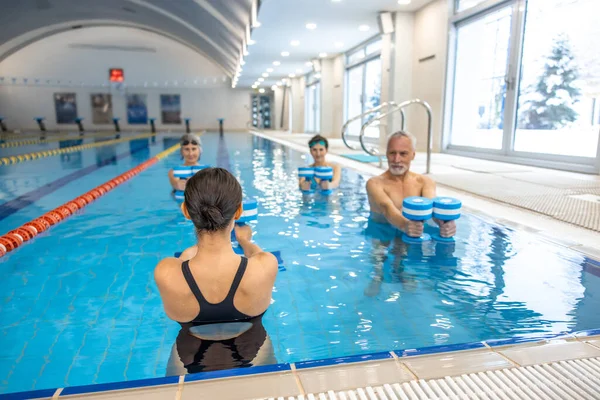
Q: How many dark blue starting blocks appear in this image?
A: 7